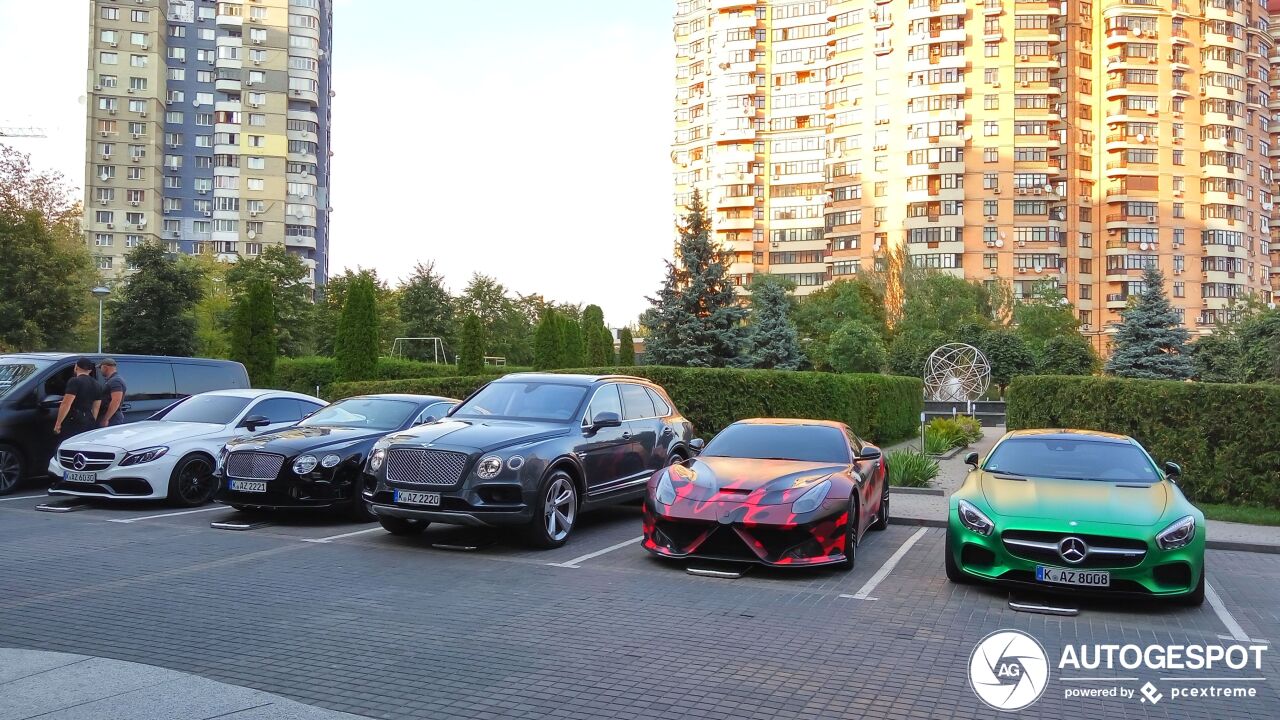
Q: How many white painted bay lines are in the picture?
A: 6